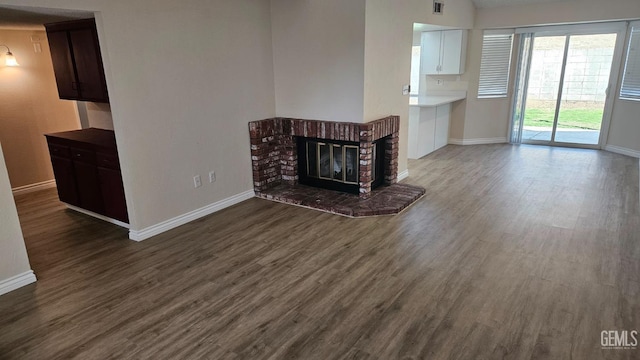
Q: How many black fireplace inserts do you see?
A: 1